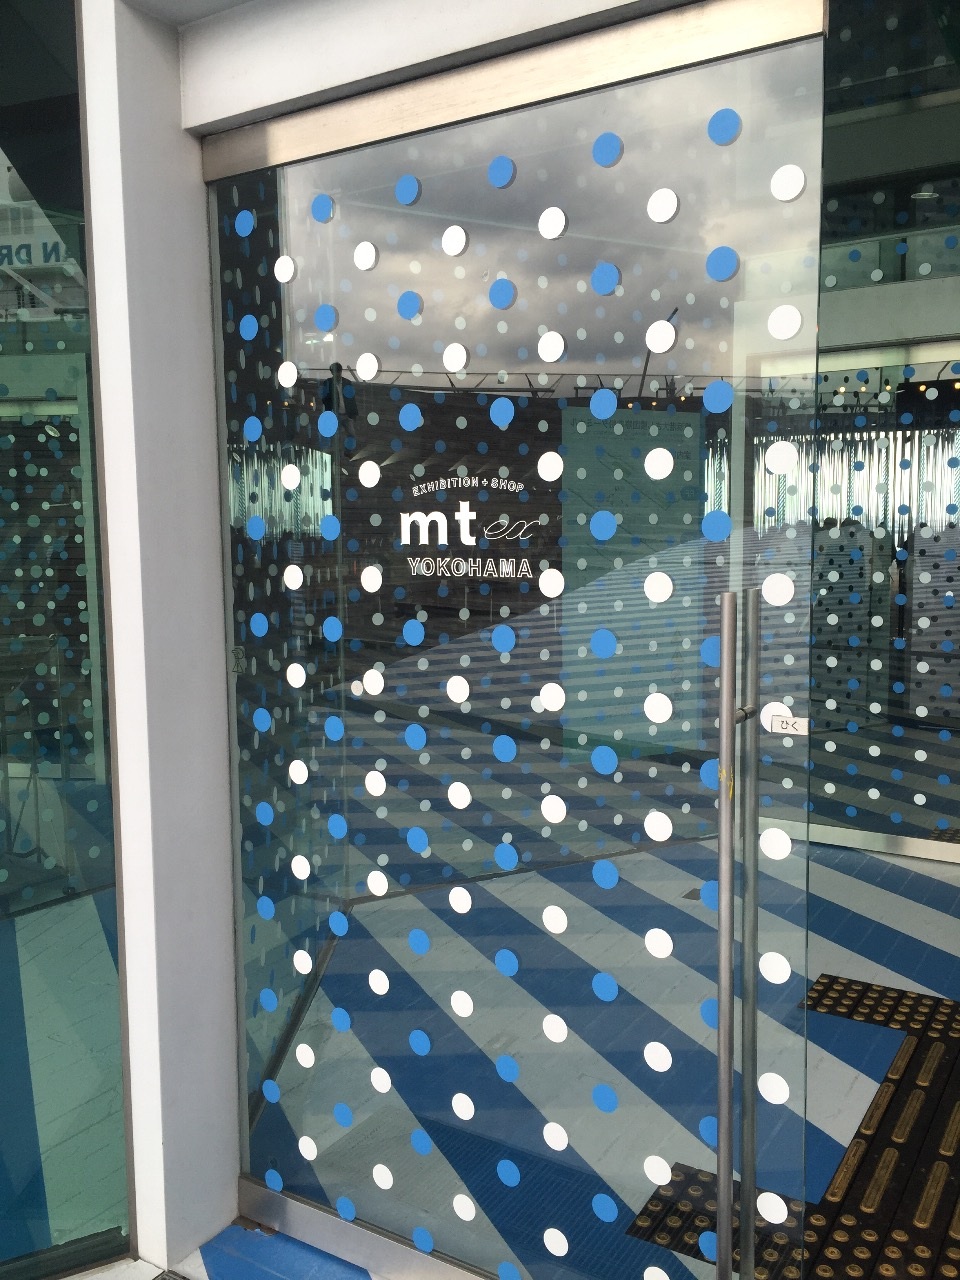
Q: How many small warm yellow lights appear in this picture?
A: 11